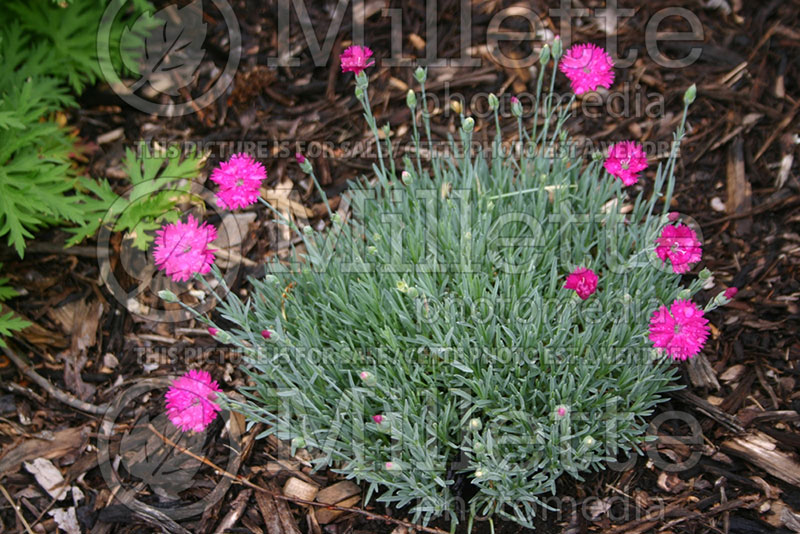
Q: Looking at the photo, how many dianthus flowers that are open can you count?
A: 9